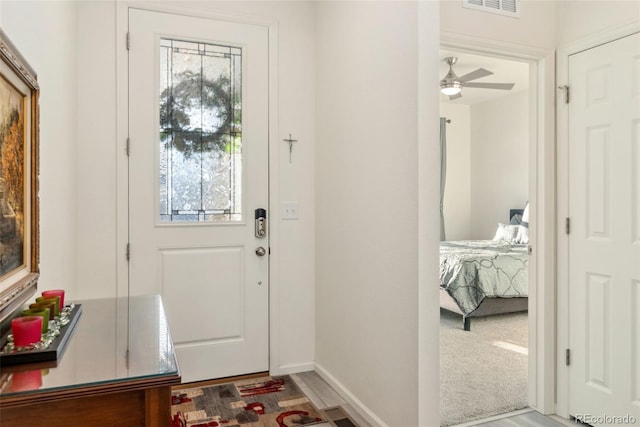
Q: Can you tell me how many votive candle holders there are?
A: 5